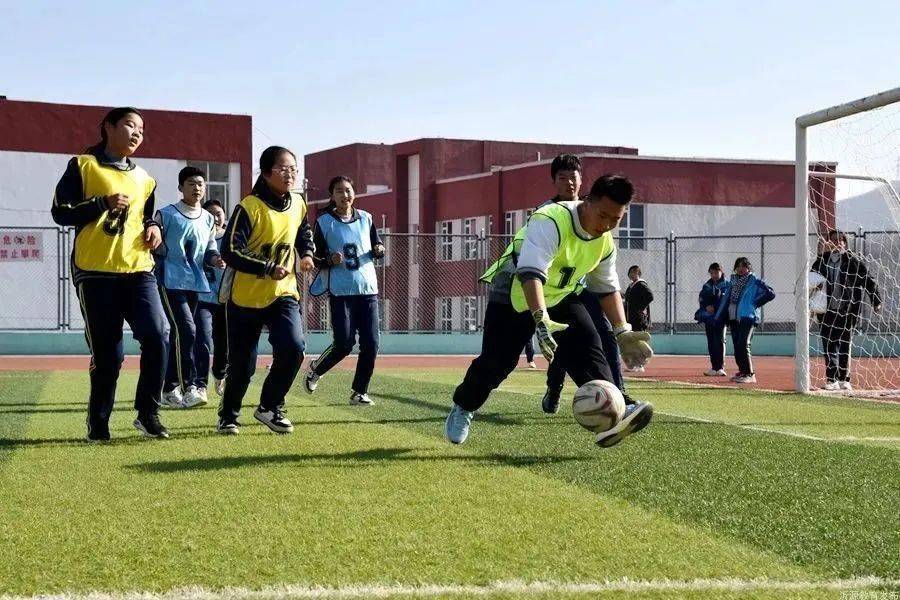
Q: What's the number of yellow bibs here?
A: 2